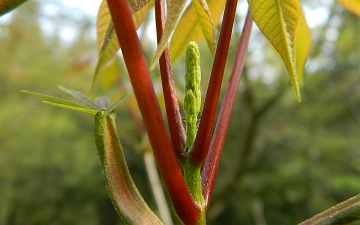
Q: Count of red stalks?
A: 4